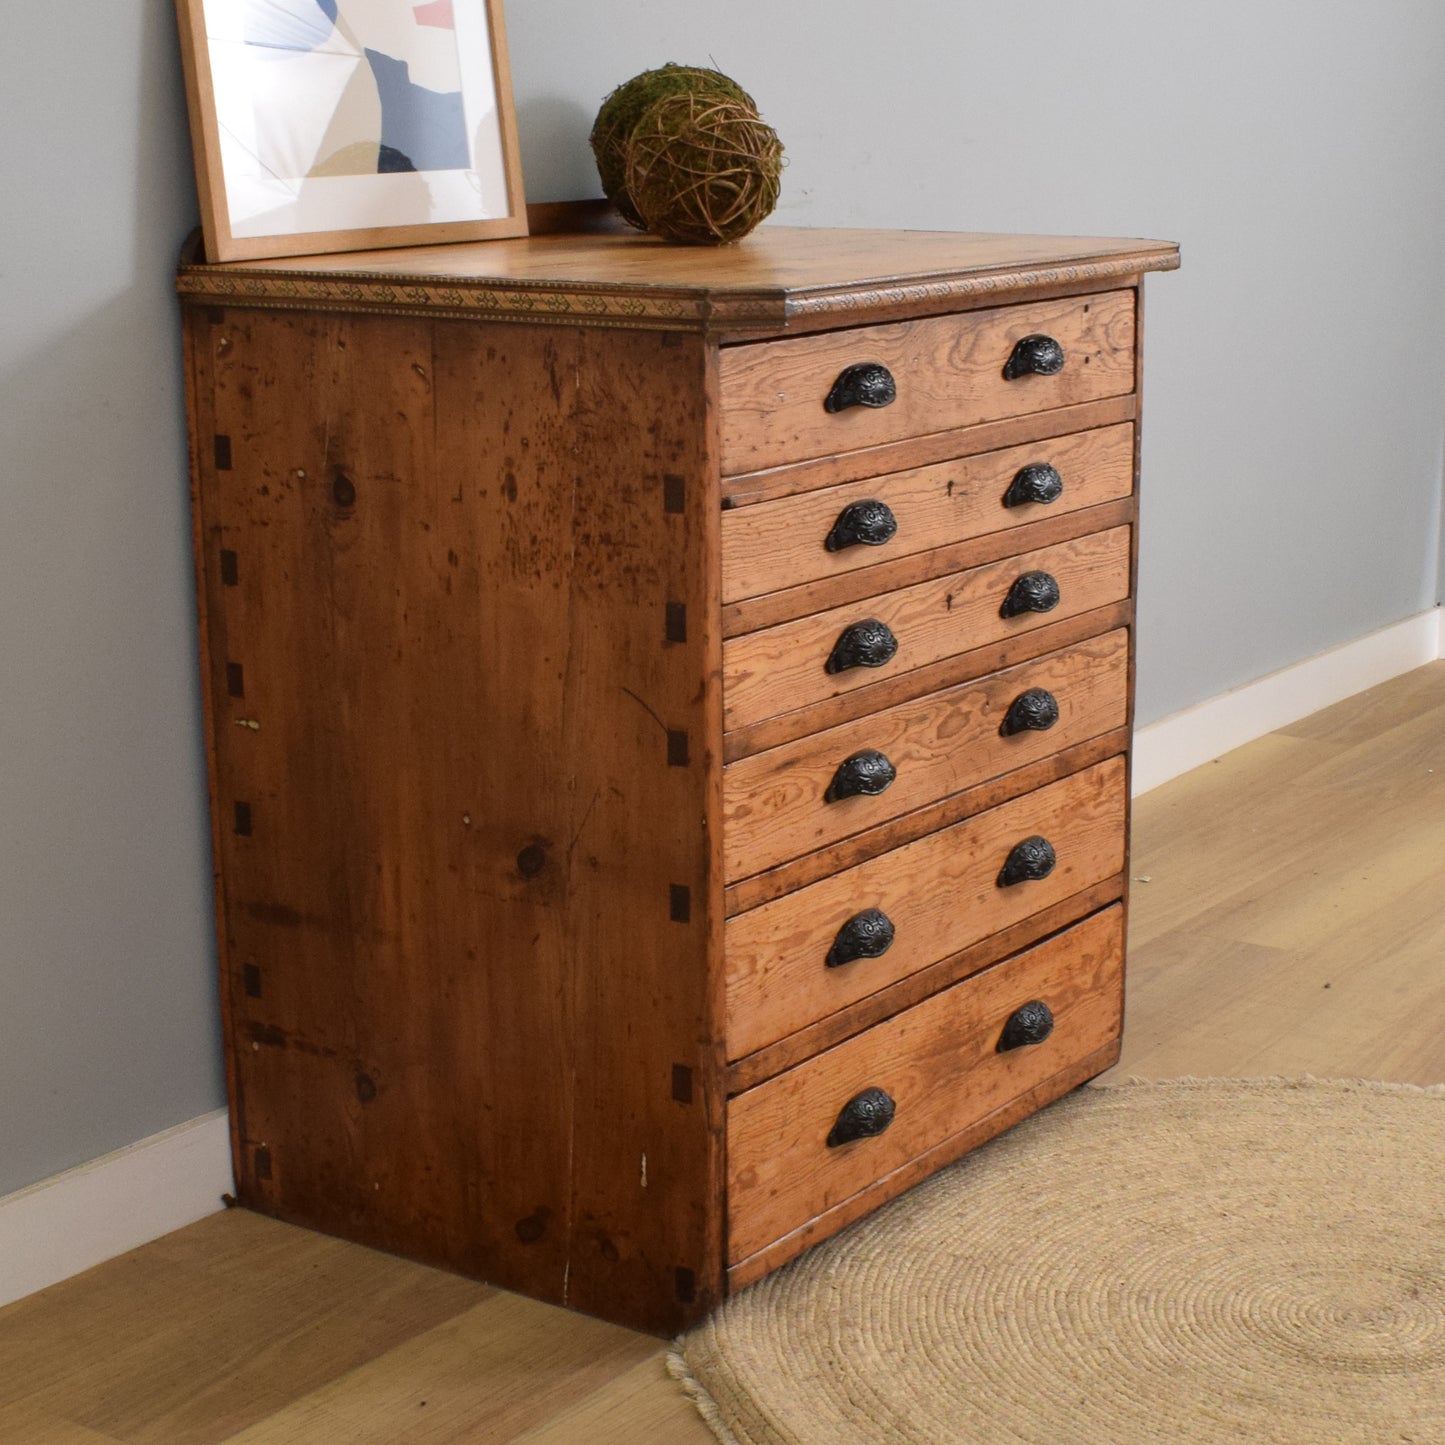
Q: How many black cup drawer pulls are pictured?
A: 12